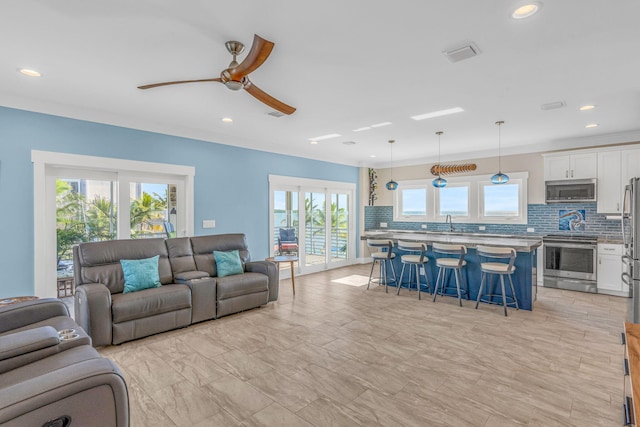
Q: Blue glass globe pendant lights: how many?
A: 3